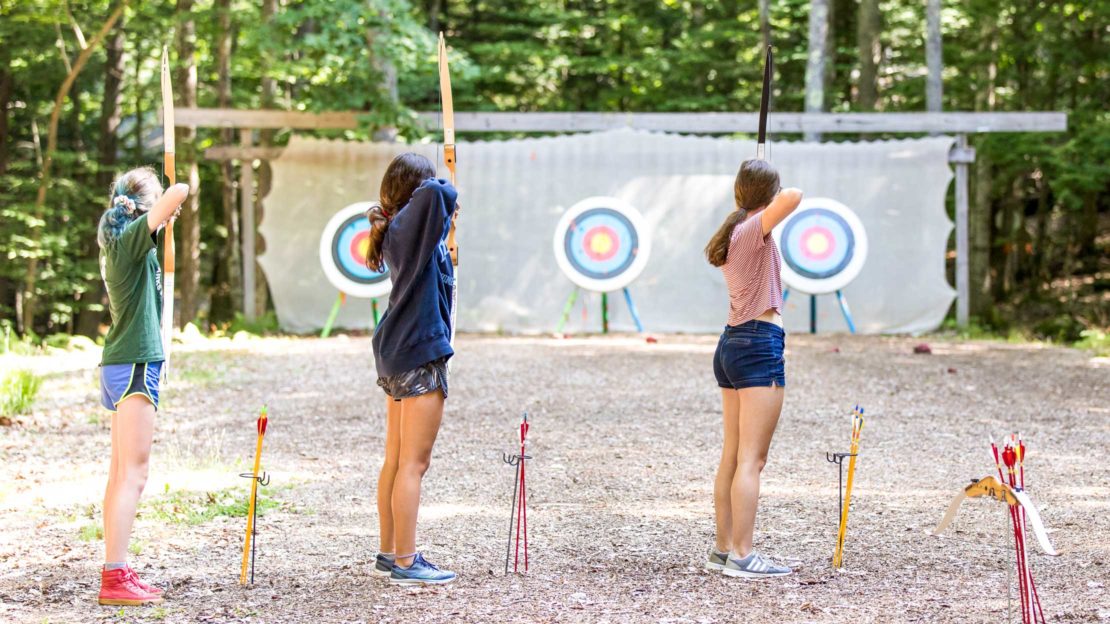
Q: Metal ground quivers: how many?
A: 4